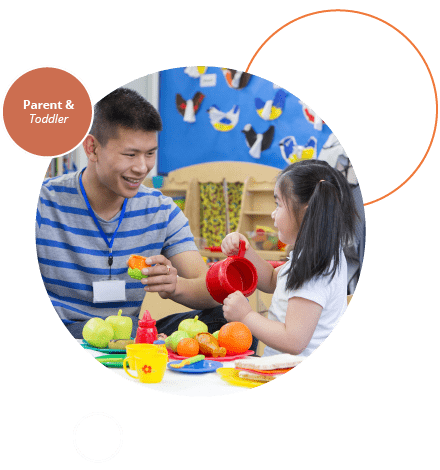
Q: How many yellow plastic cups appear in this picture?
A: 2